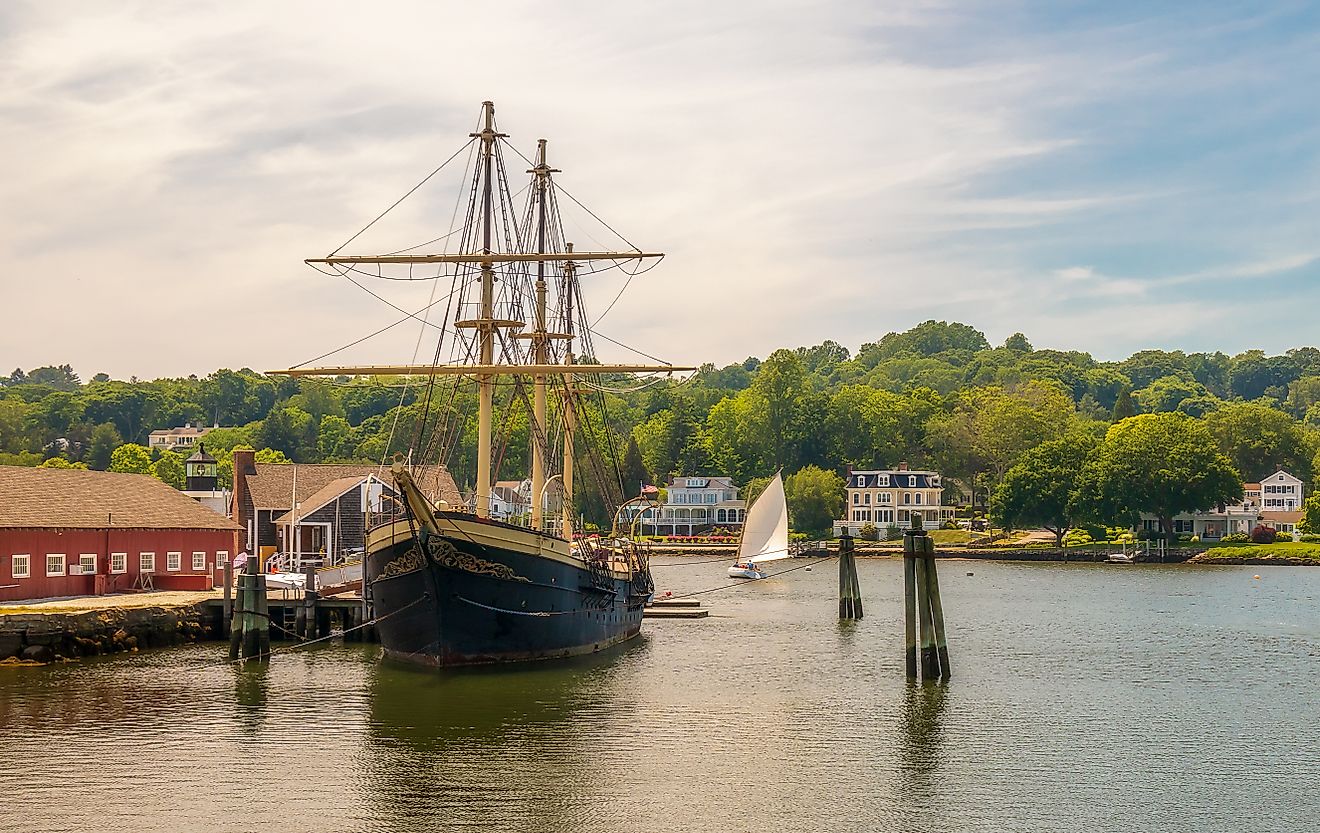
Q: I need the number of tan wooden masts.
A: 3